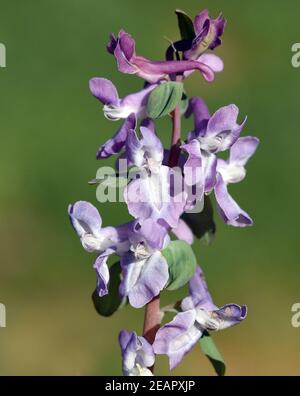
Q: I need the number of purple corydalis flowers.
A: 10